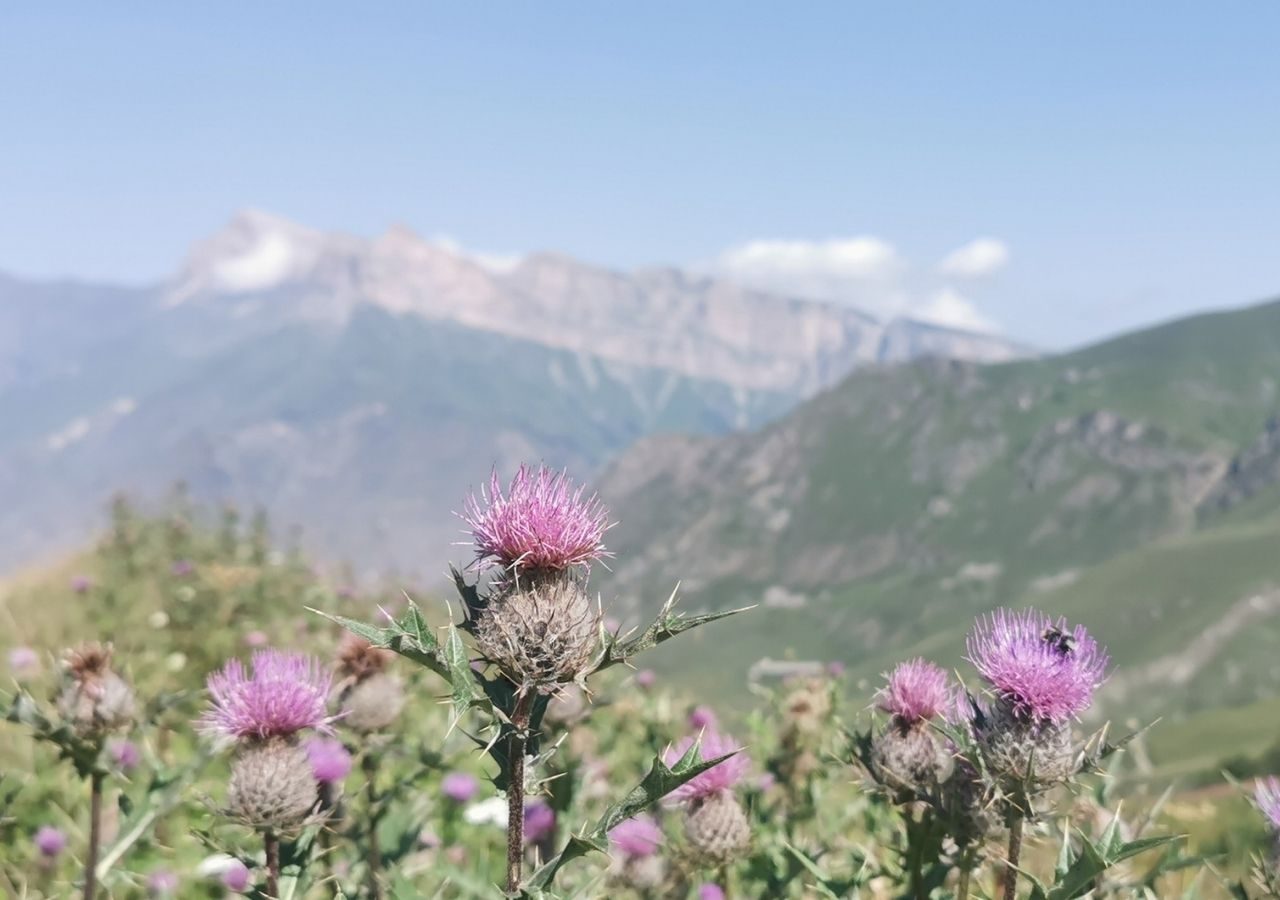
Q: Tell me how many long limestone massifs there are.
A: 1